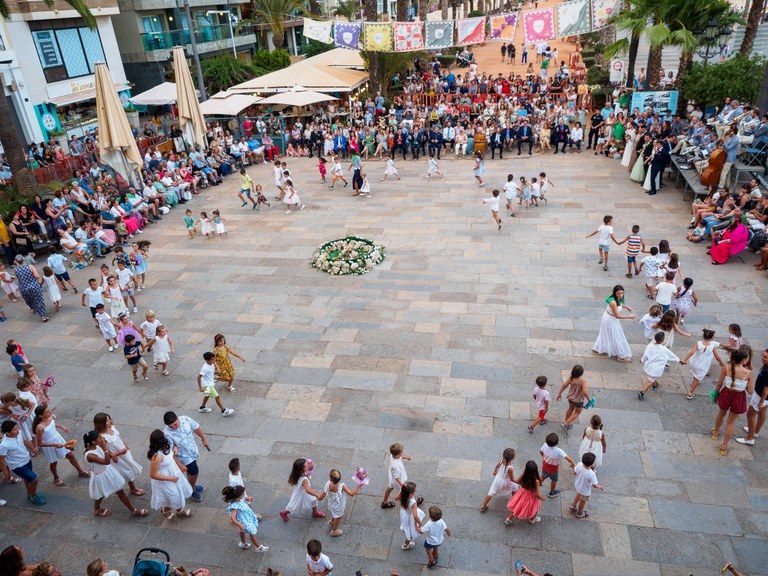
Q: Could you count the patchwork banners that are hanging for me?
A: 10